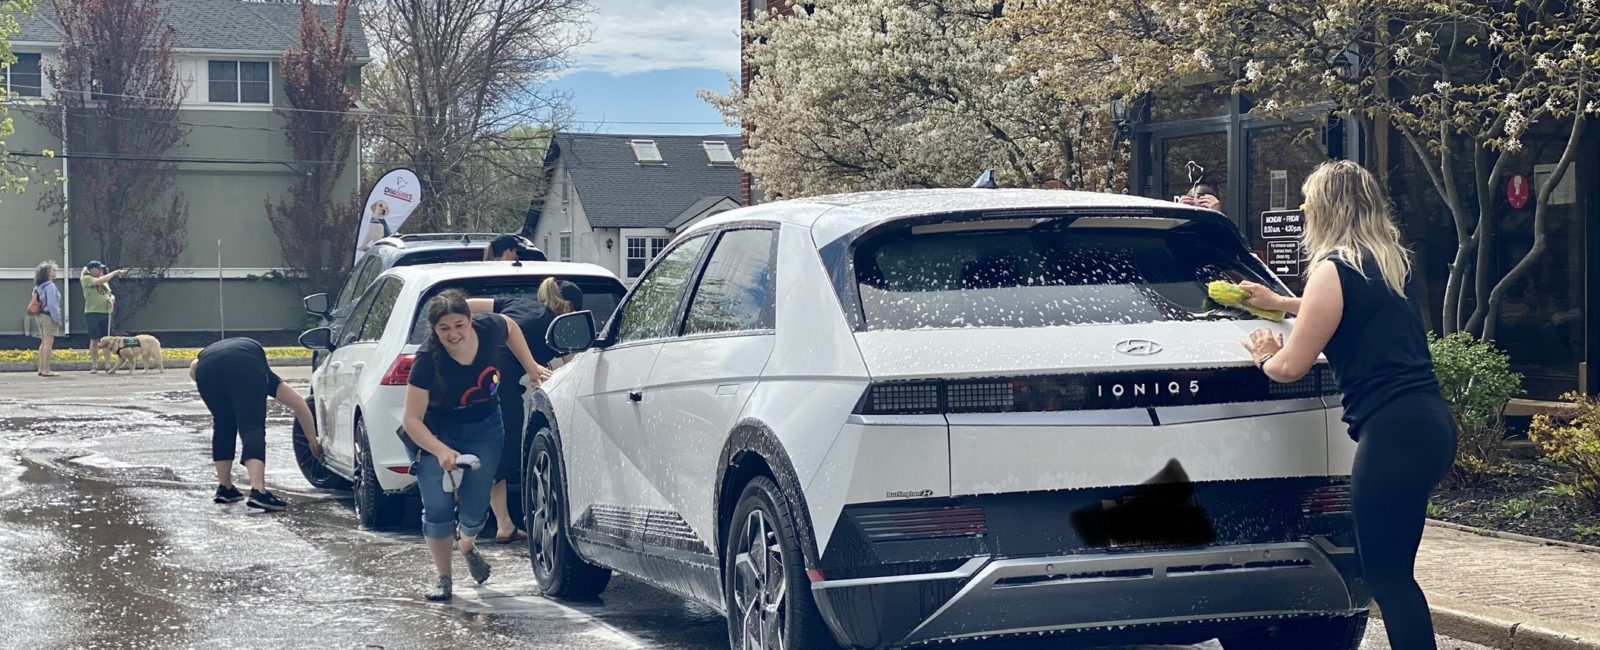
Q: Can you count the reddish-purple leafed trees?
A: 2